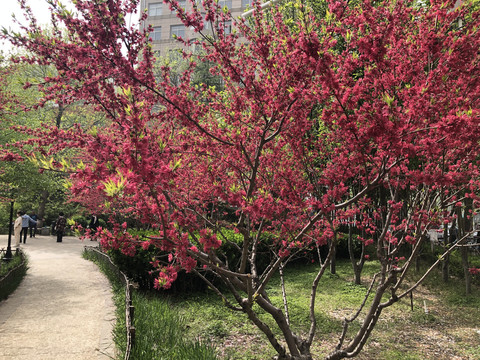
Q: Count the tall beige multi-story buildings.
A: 1